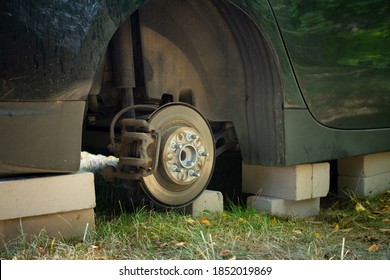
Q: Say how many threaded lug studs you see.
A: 5